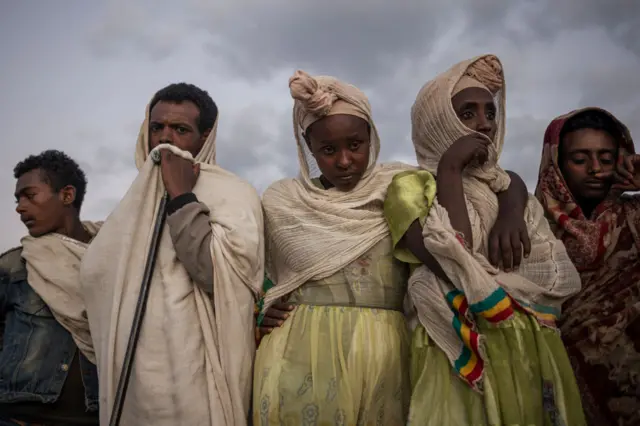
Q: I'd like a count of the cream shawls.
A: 4